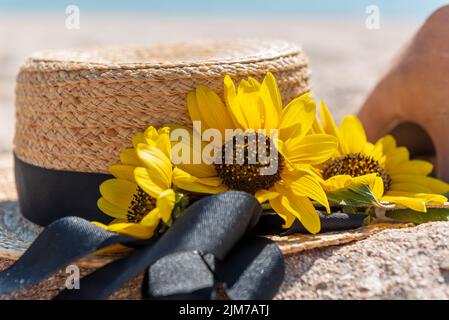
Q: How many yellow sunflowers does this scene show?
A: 3